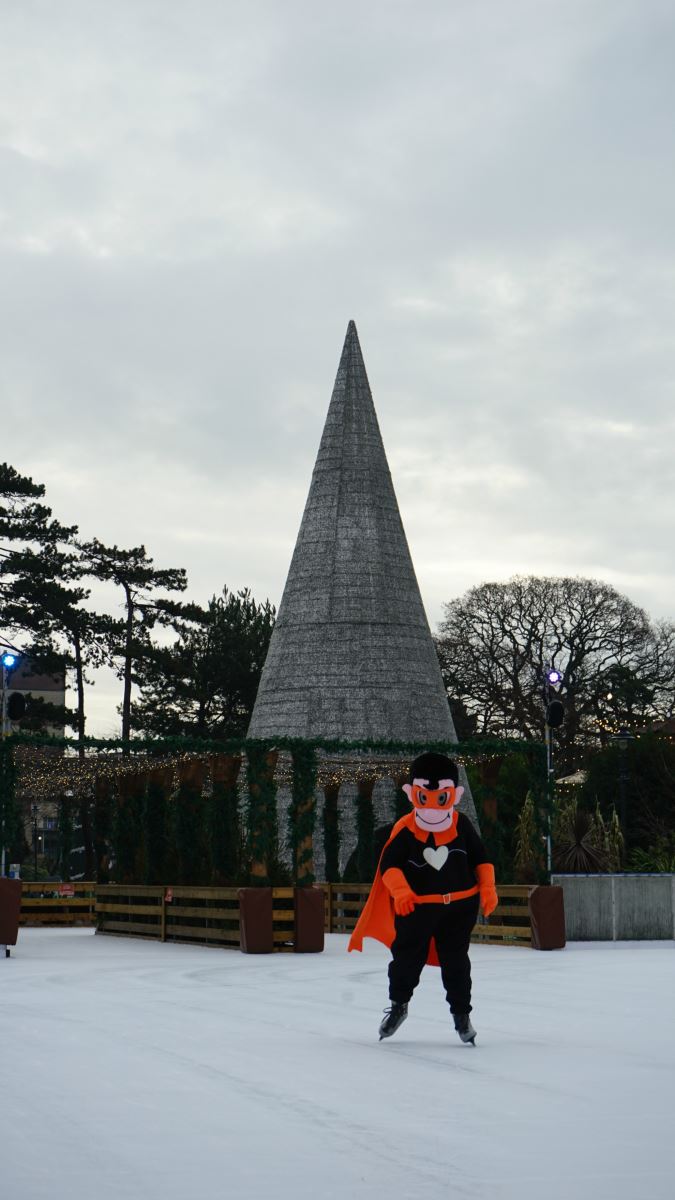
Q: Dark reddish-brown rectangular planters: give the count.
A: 4